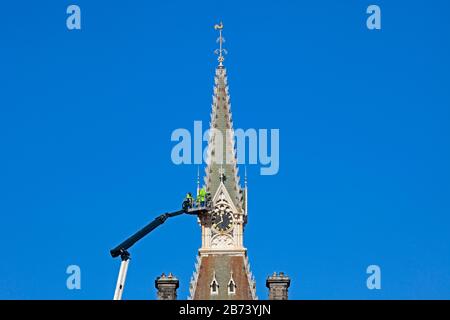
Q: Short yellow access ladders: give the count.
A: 0